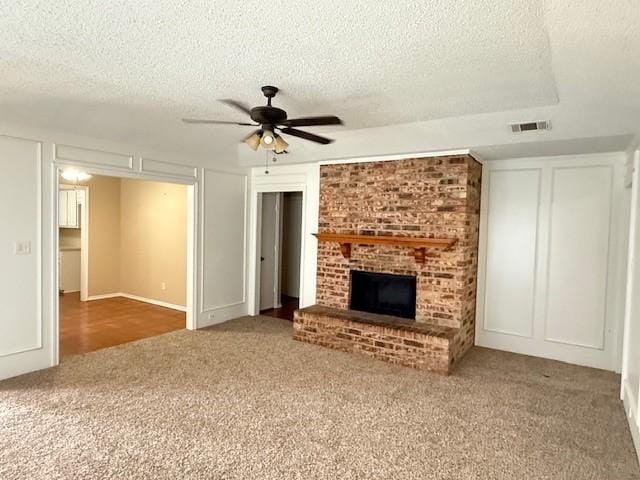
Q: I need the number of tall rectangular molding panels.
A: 4